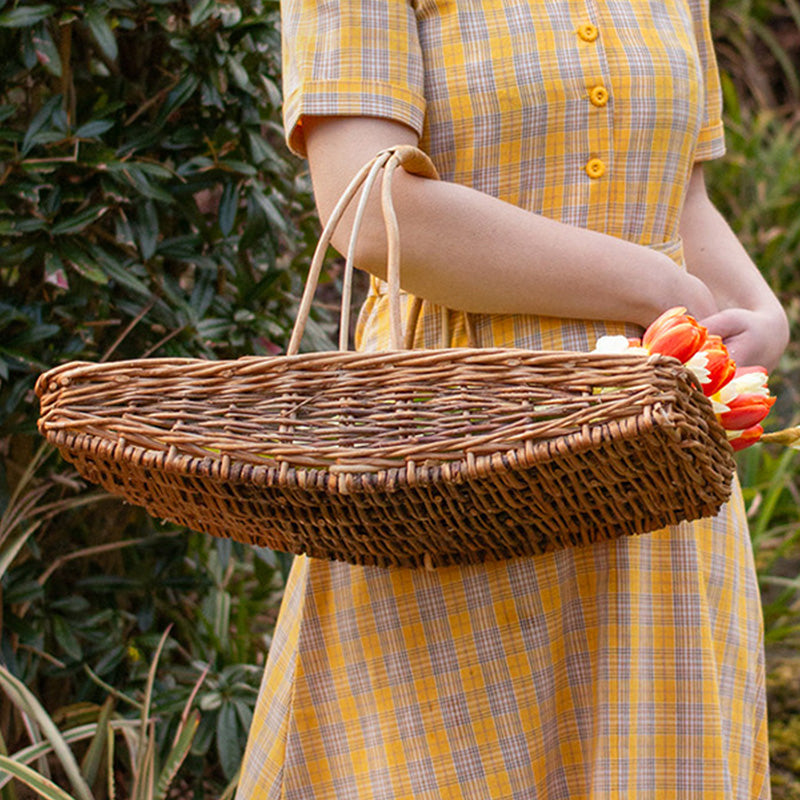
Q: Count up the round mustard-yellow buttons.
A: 3